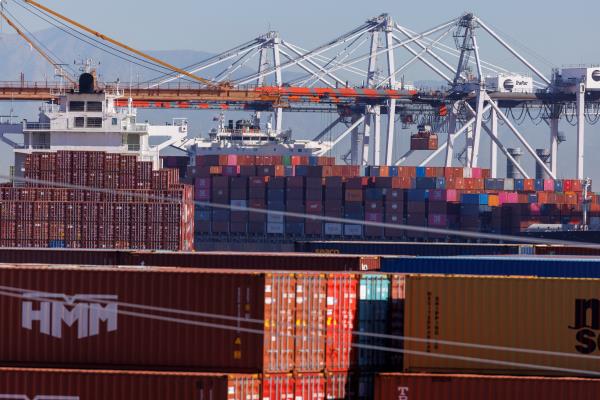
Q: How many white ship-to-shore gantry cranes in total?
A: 3